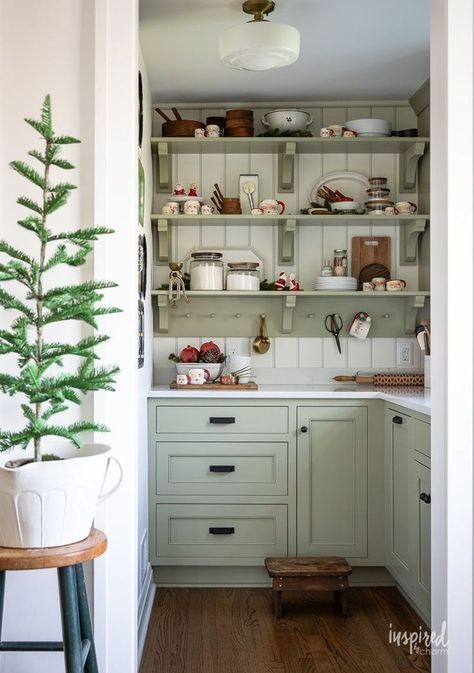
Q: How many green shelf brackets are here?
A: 9